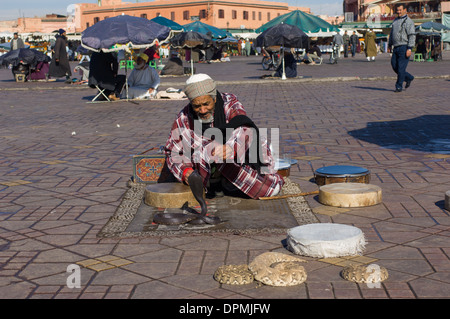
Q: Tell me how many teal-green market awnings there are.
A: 3